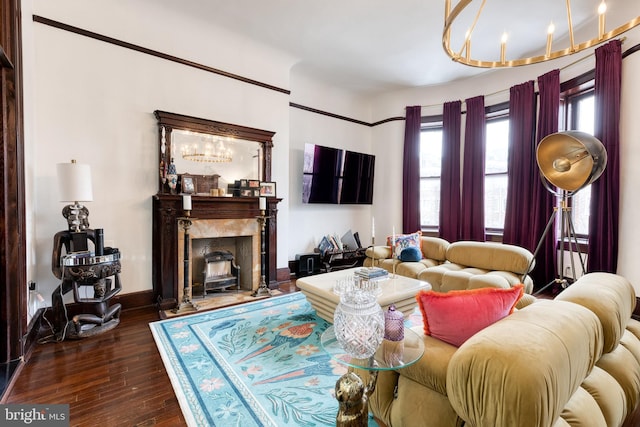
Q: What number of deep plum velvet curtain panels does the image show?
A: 6